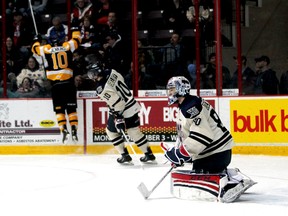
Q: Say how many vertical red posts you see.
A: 6